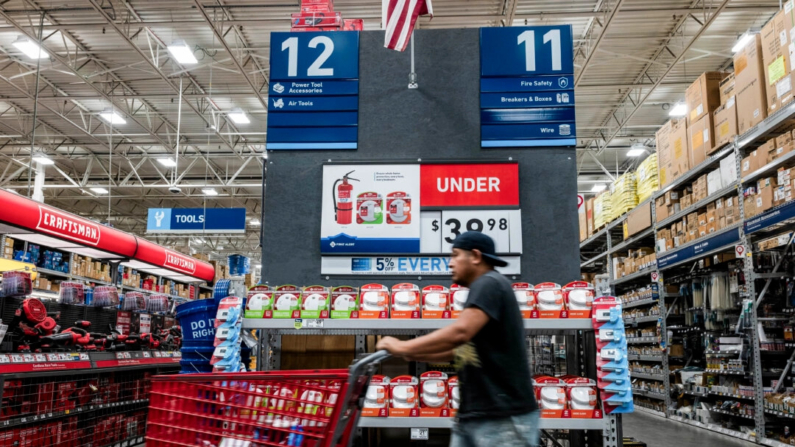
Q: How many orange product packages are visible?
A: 13